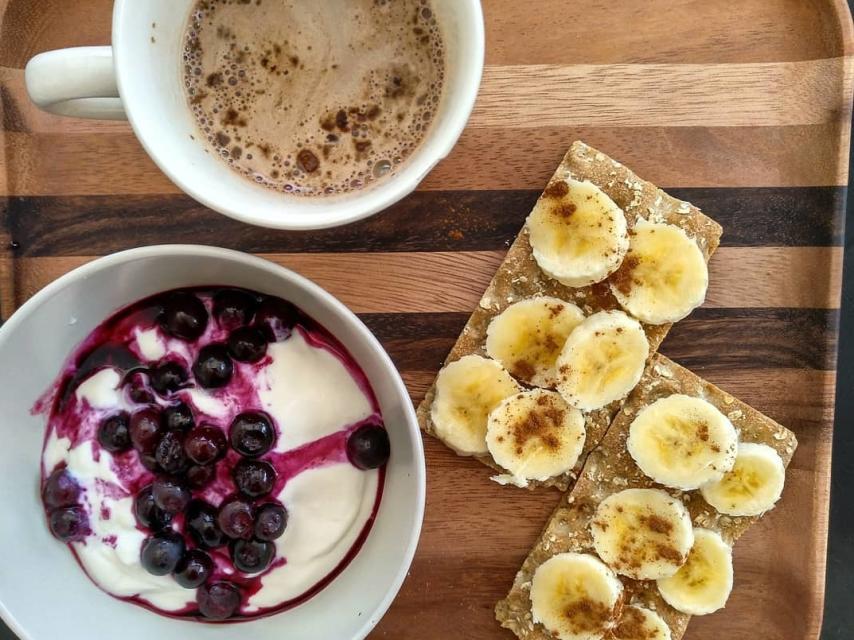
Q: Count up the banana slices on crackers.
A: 12